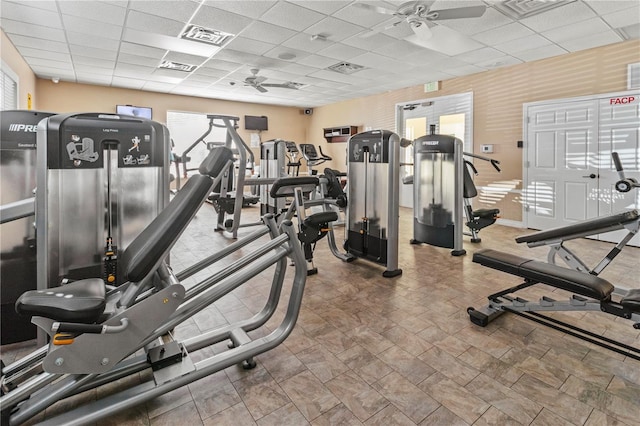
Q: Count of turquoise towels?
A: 0